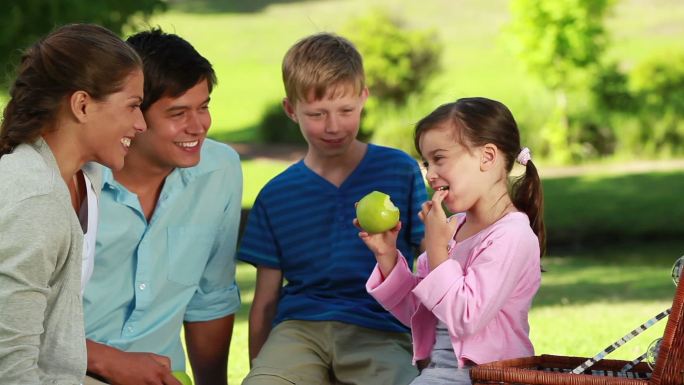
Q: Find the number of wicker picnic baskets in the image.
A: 1